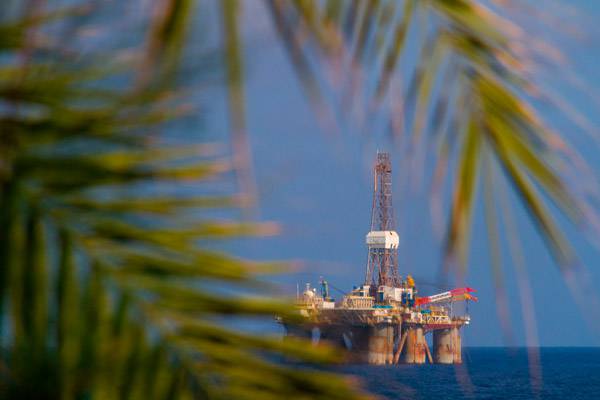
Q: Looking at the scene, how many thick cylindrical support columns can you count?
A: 3